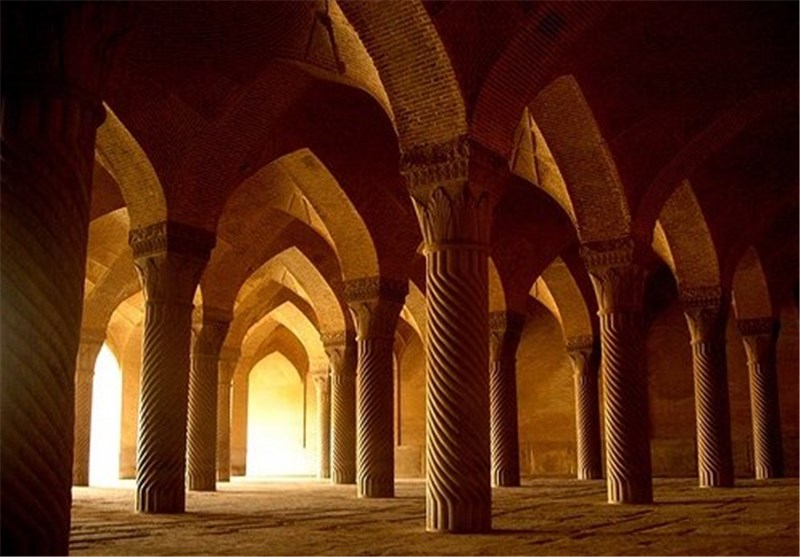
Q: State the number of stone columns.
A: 14